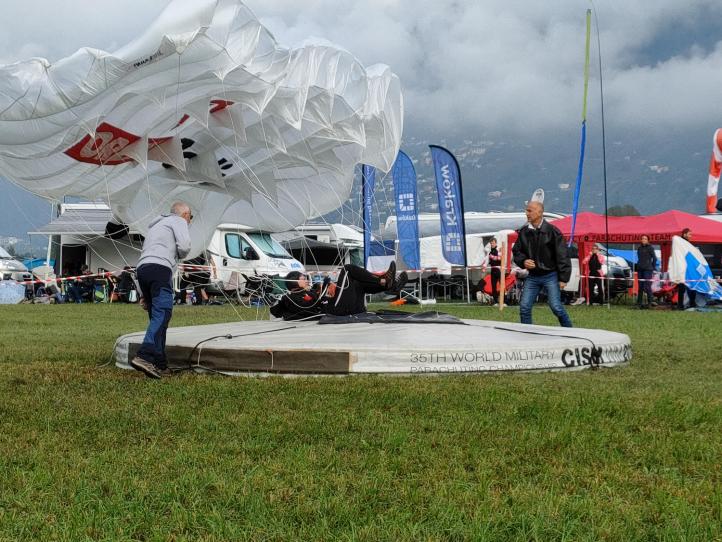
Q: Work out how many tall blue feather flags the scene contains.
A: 3